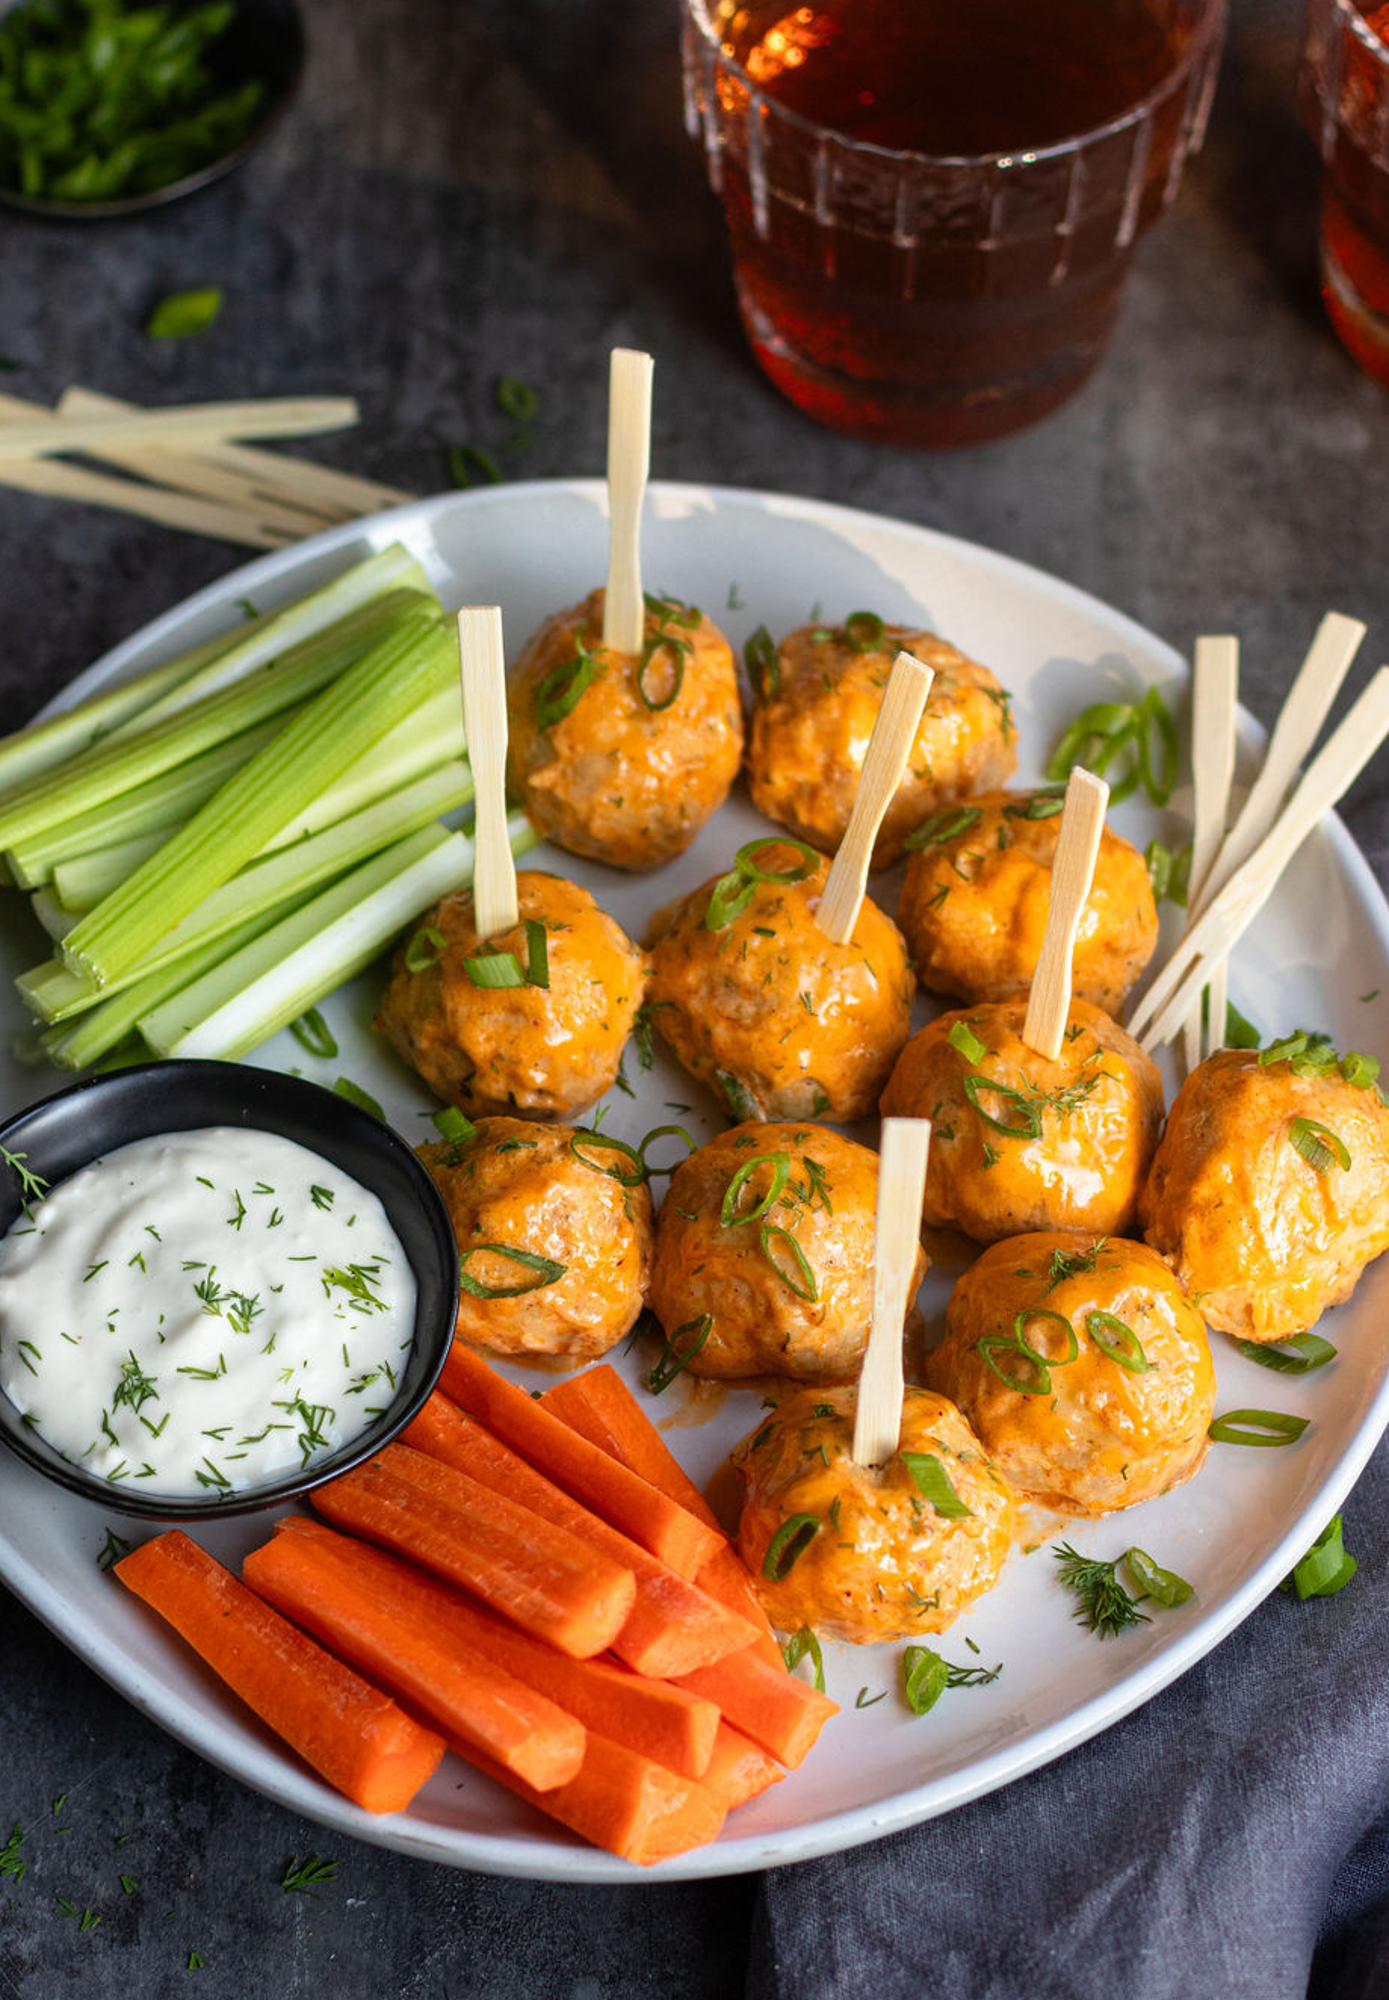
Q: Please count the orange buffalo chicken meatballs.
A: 11